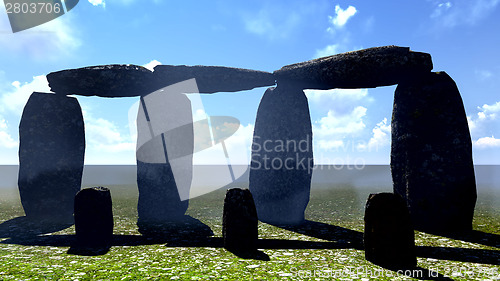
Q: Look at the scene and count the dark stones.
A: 10